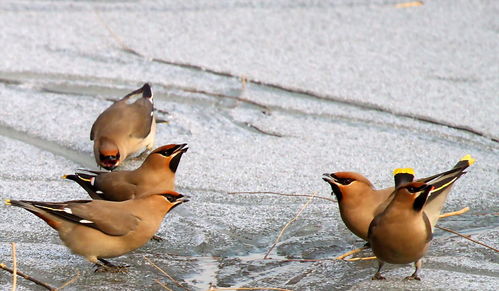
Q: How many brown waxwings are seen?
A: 5